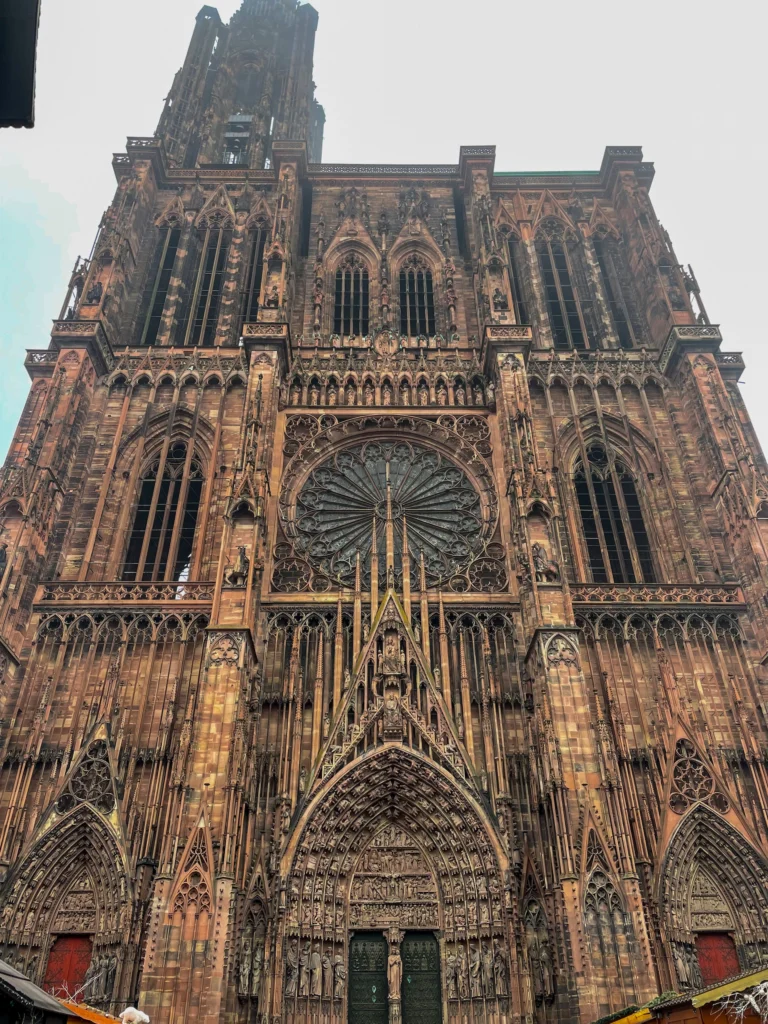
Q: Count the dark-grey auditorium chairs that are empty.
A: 0